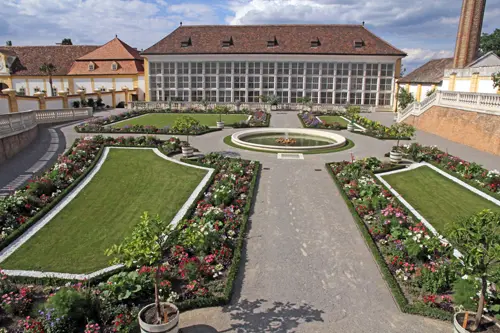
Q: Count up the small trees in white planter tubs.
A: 6